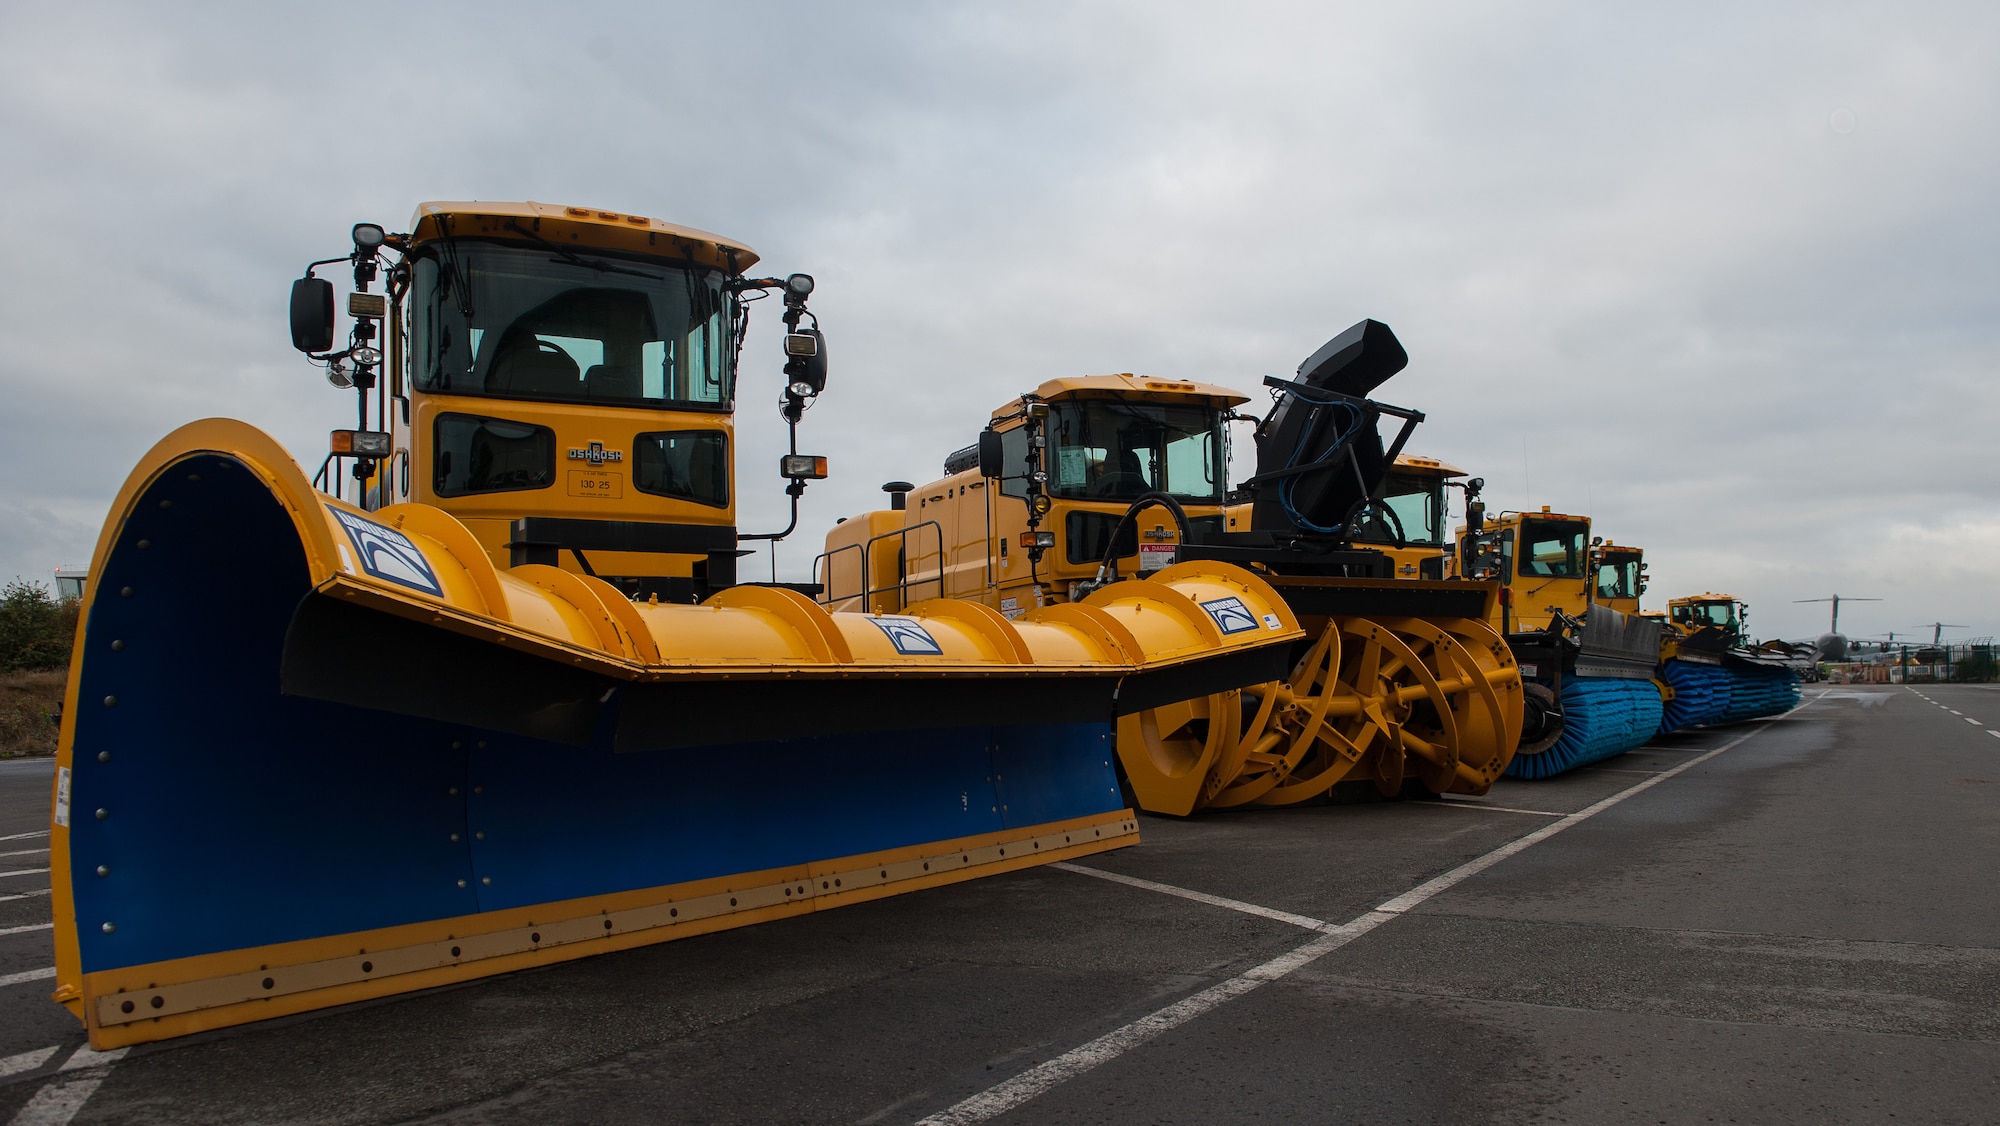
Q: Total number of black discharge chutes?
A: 1